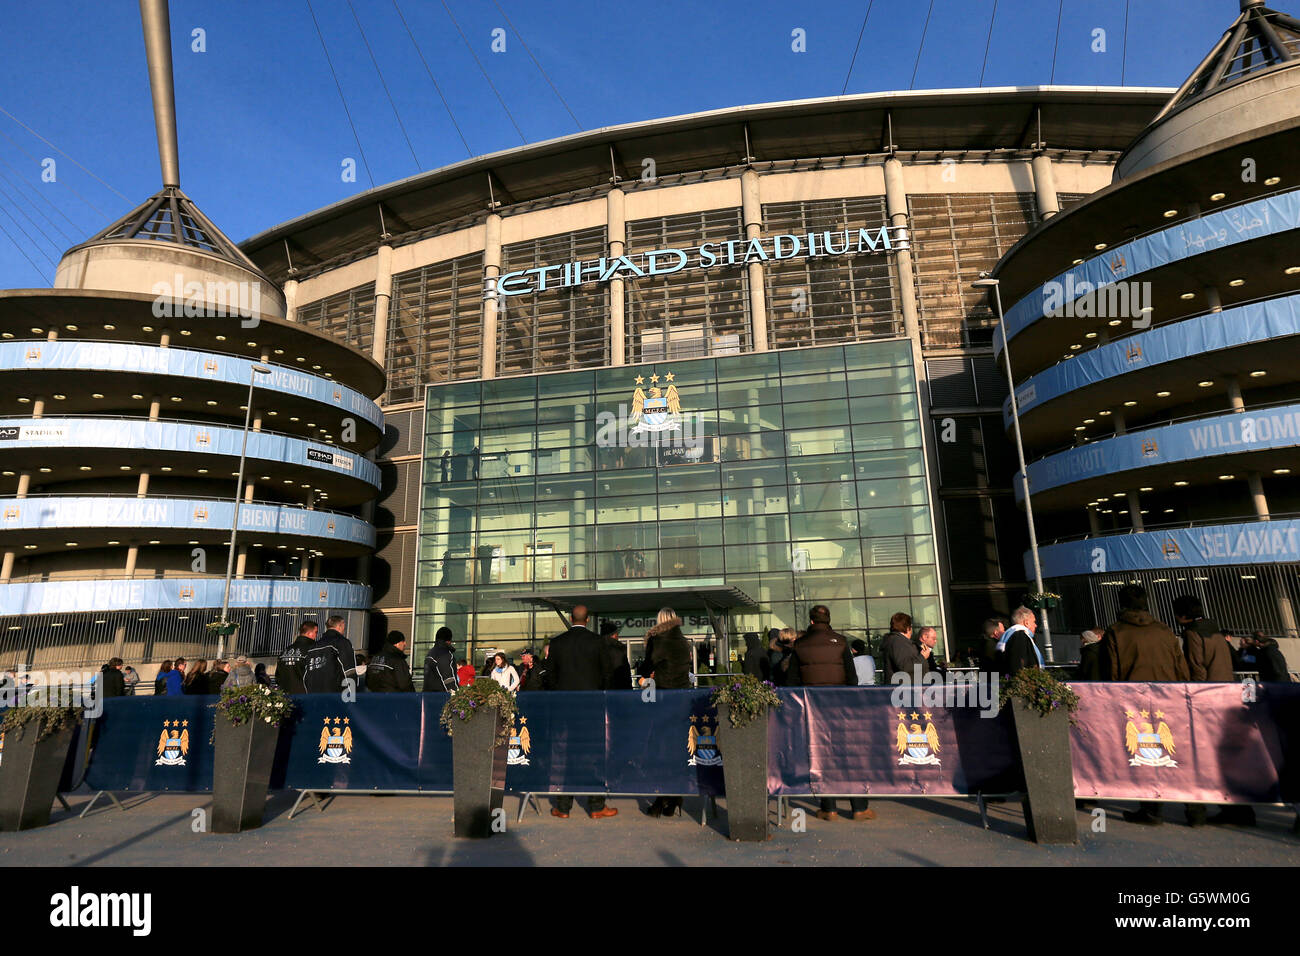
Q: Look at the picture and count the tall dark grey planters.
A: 5